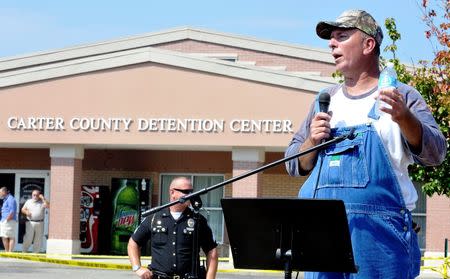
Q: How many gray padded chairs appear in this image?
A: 0